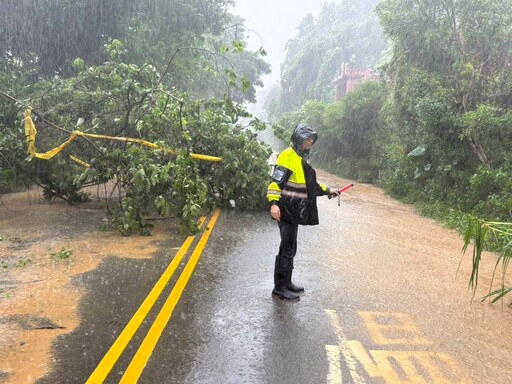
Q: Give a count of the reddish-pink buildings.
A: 1